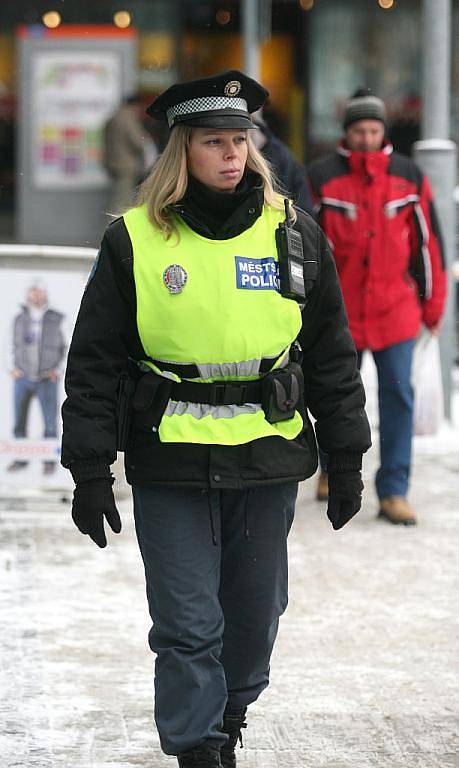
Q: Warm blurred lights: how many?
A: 5